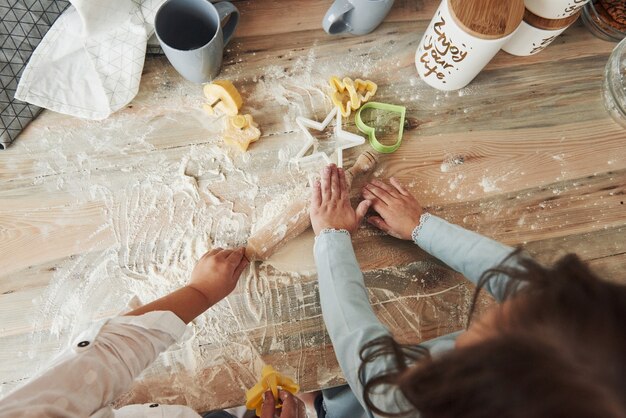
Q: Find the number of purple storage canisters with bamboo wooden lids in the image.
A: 0